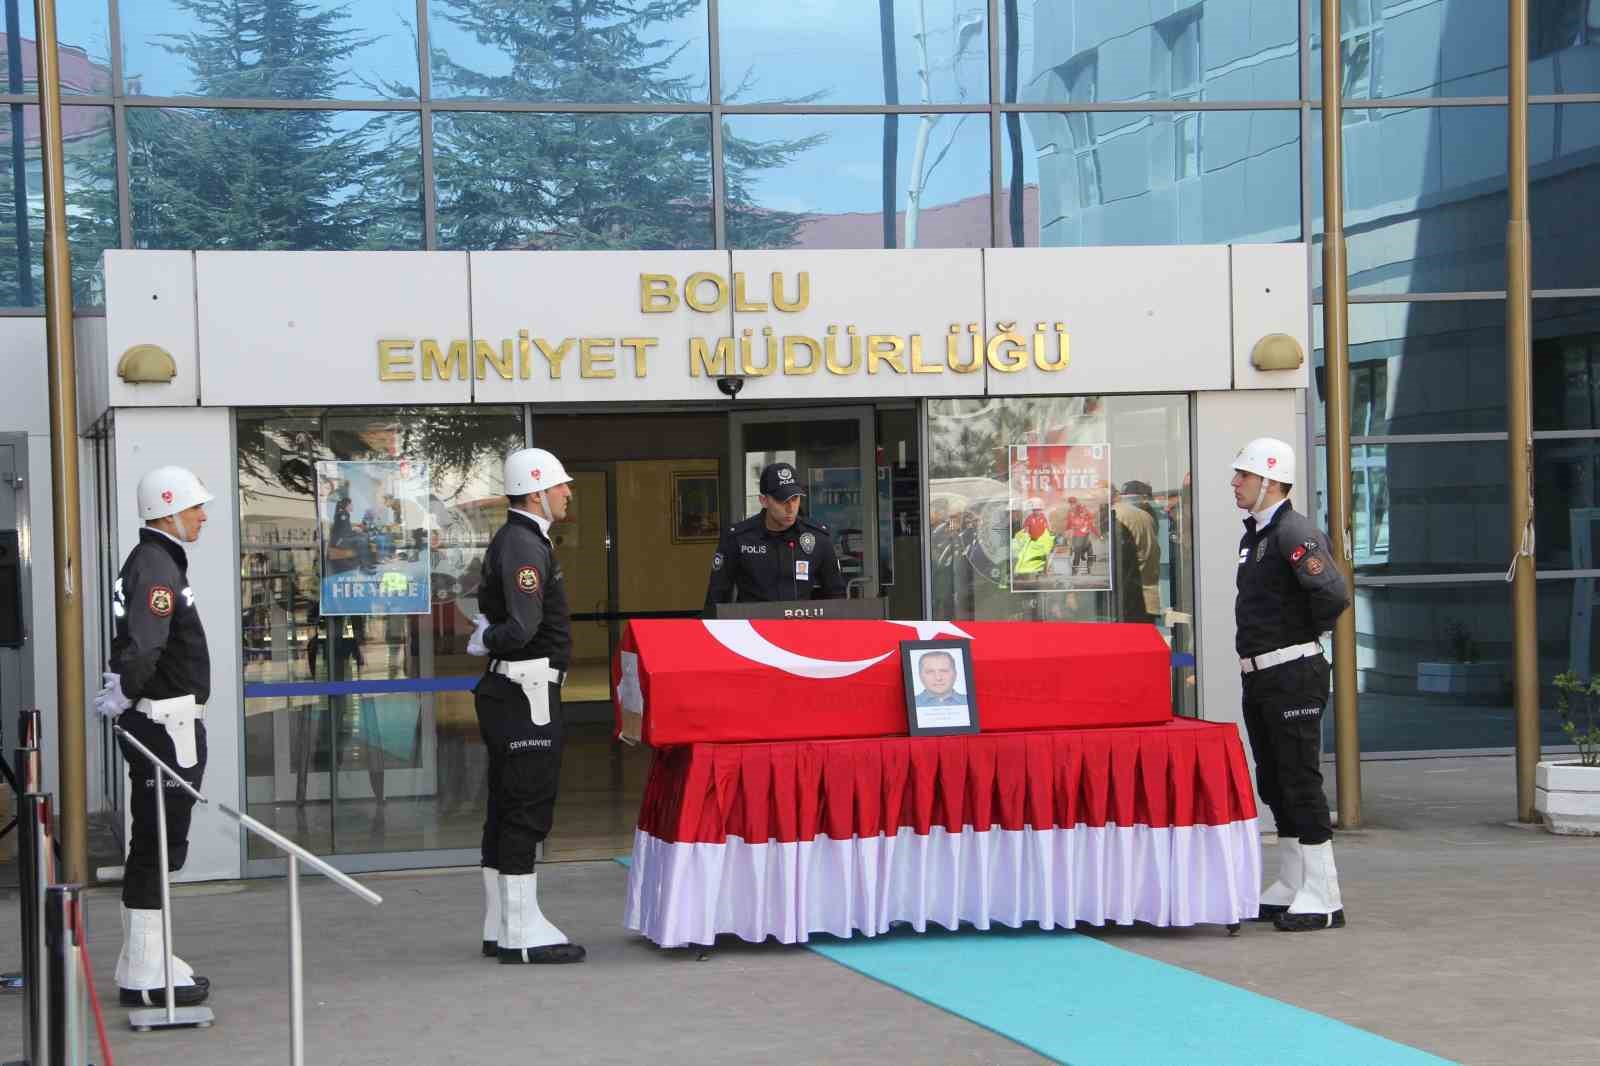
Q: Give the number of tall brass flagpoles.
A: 3